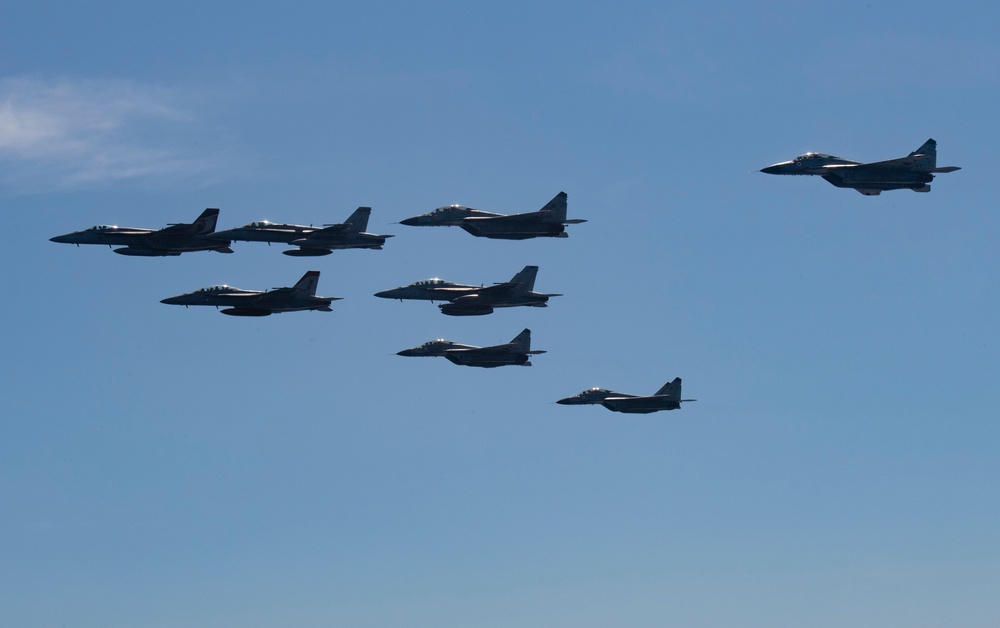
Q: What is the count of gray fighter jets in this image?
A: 8